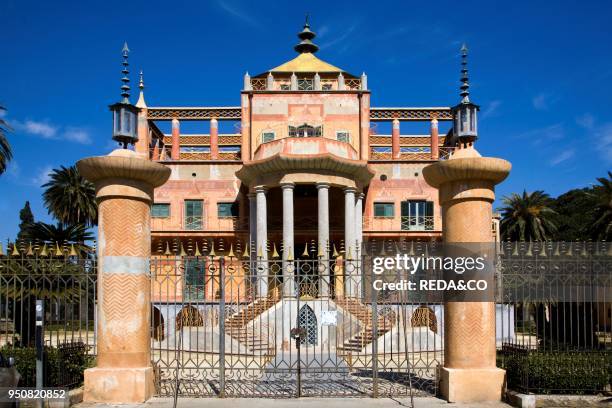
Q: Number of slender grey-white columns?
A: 6